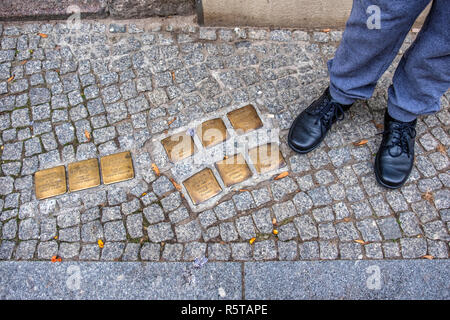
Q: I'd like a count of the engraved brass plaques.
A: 9